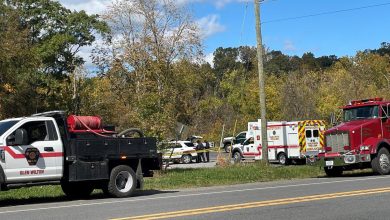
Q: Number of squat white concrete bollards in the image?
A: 0